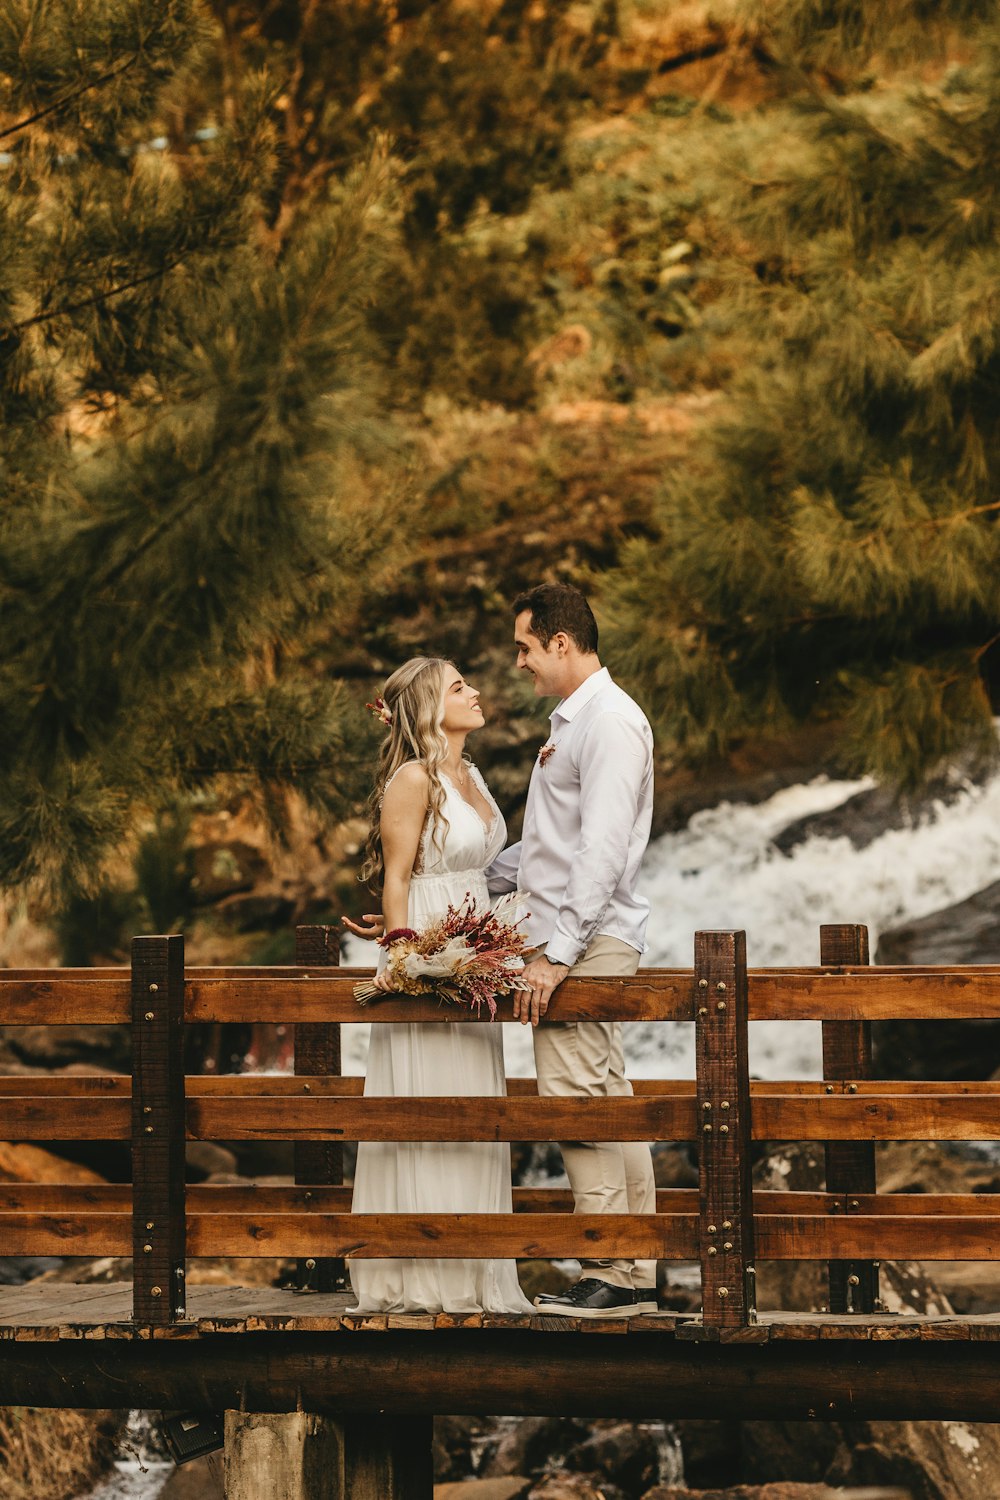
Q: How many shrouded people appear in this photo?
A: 0